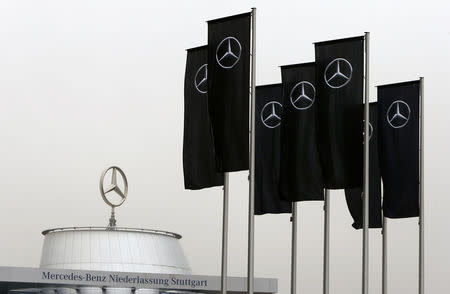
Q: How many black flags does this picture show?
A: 7